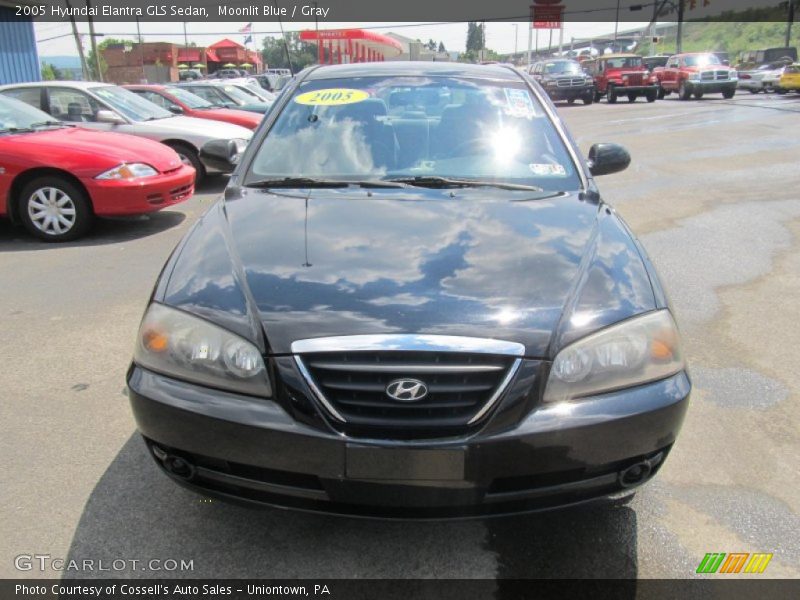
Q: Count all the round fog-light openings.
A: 2